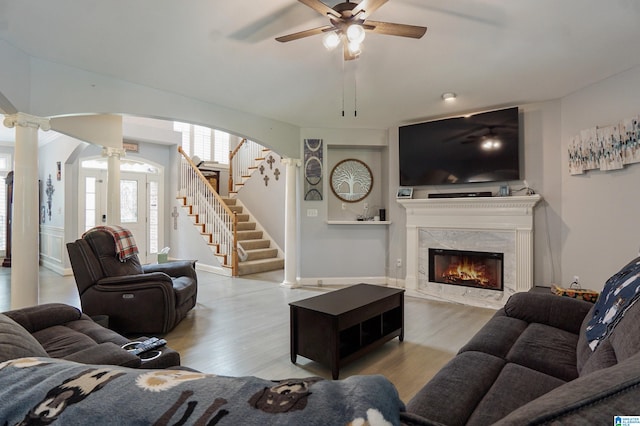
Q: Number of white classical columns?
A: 3